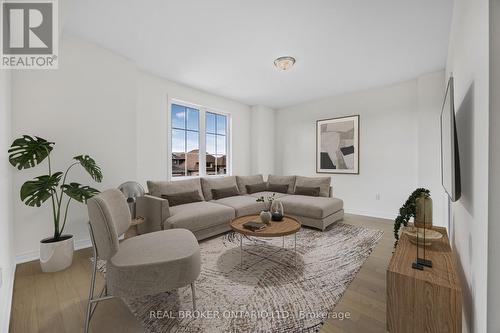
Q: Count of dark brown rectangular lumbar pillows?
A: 5